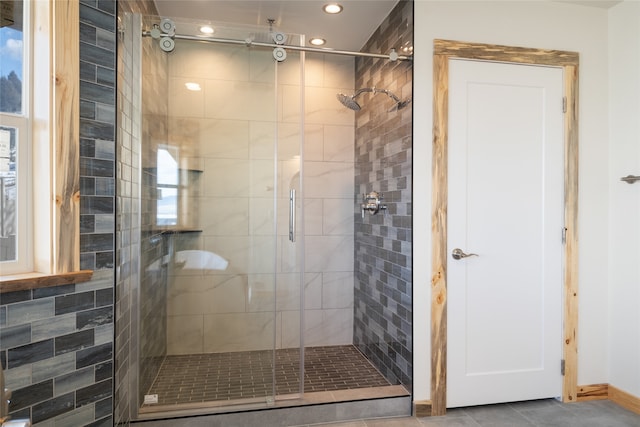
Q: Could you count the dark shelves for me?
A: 2